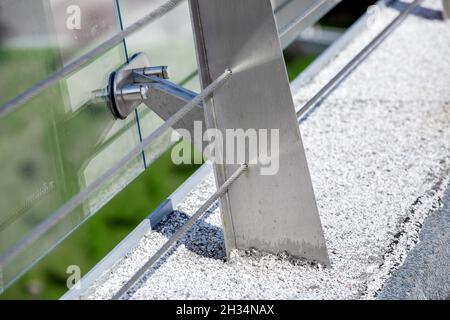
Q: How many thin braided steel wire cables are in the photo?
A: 3